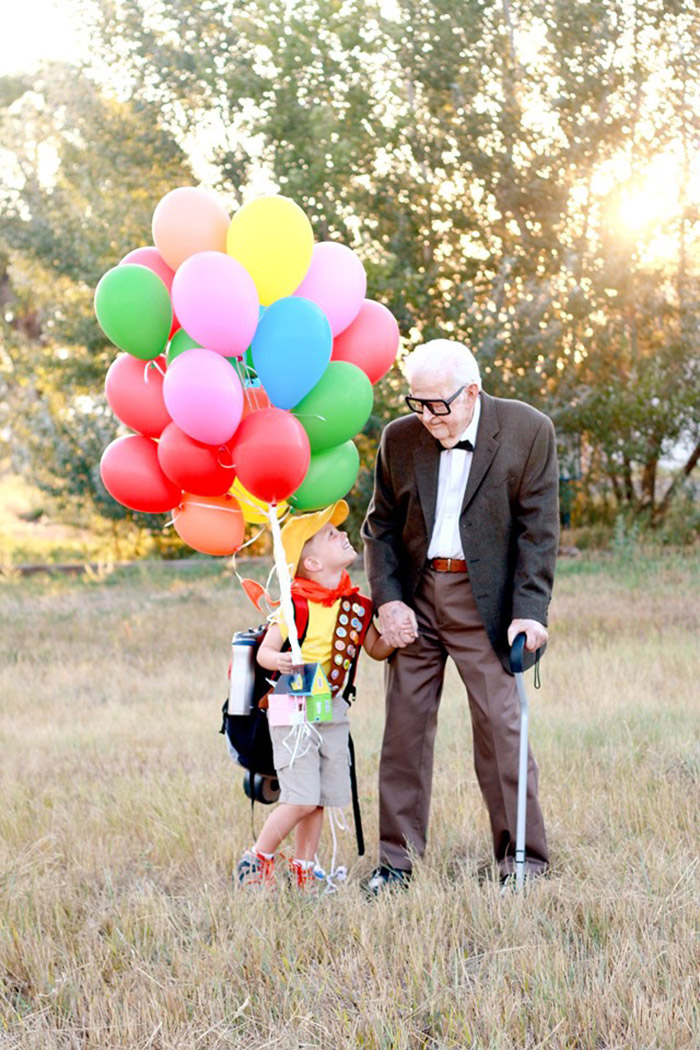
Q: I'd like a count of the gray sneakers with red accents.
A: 2